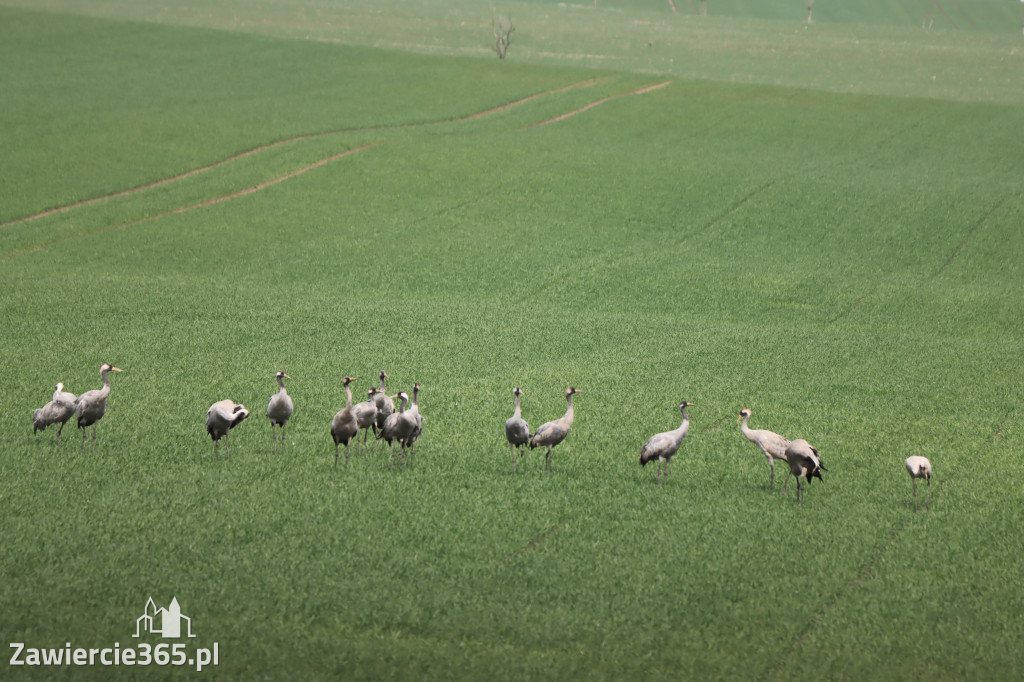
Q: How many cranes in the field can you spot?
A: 15